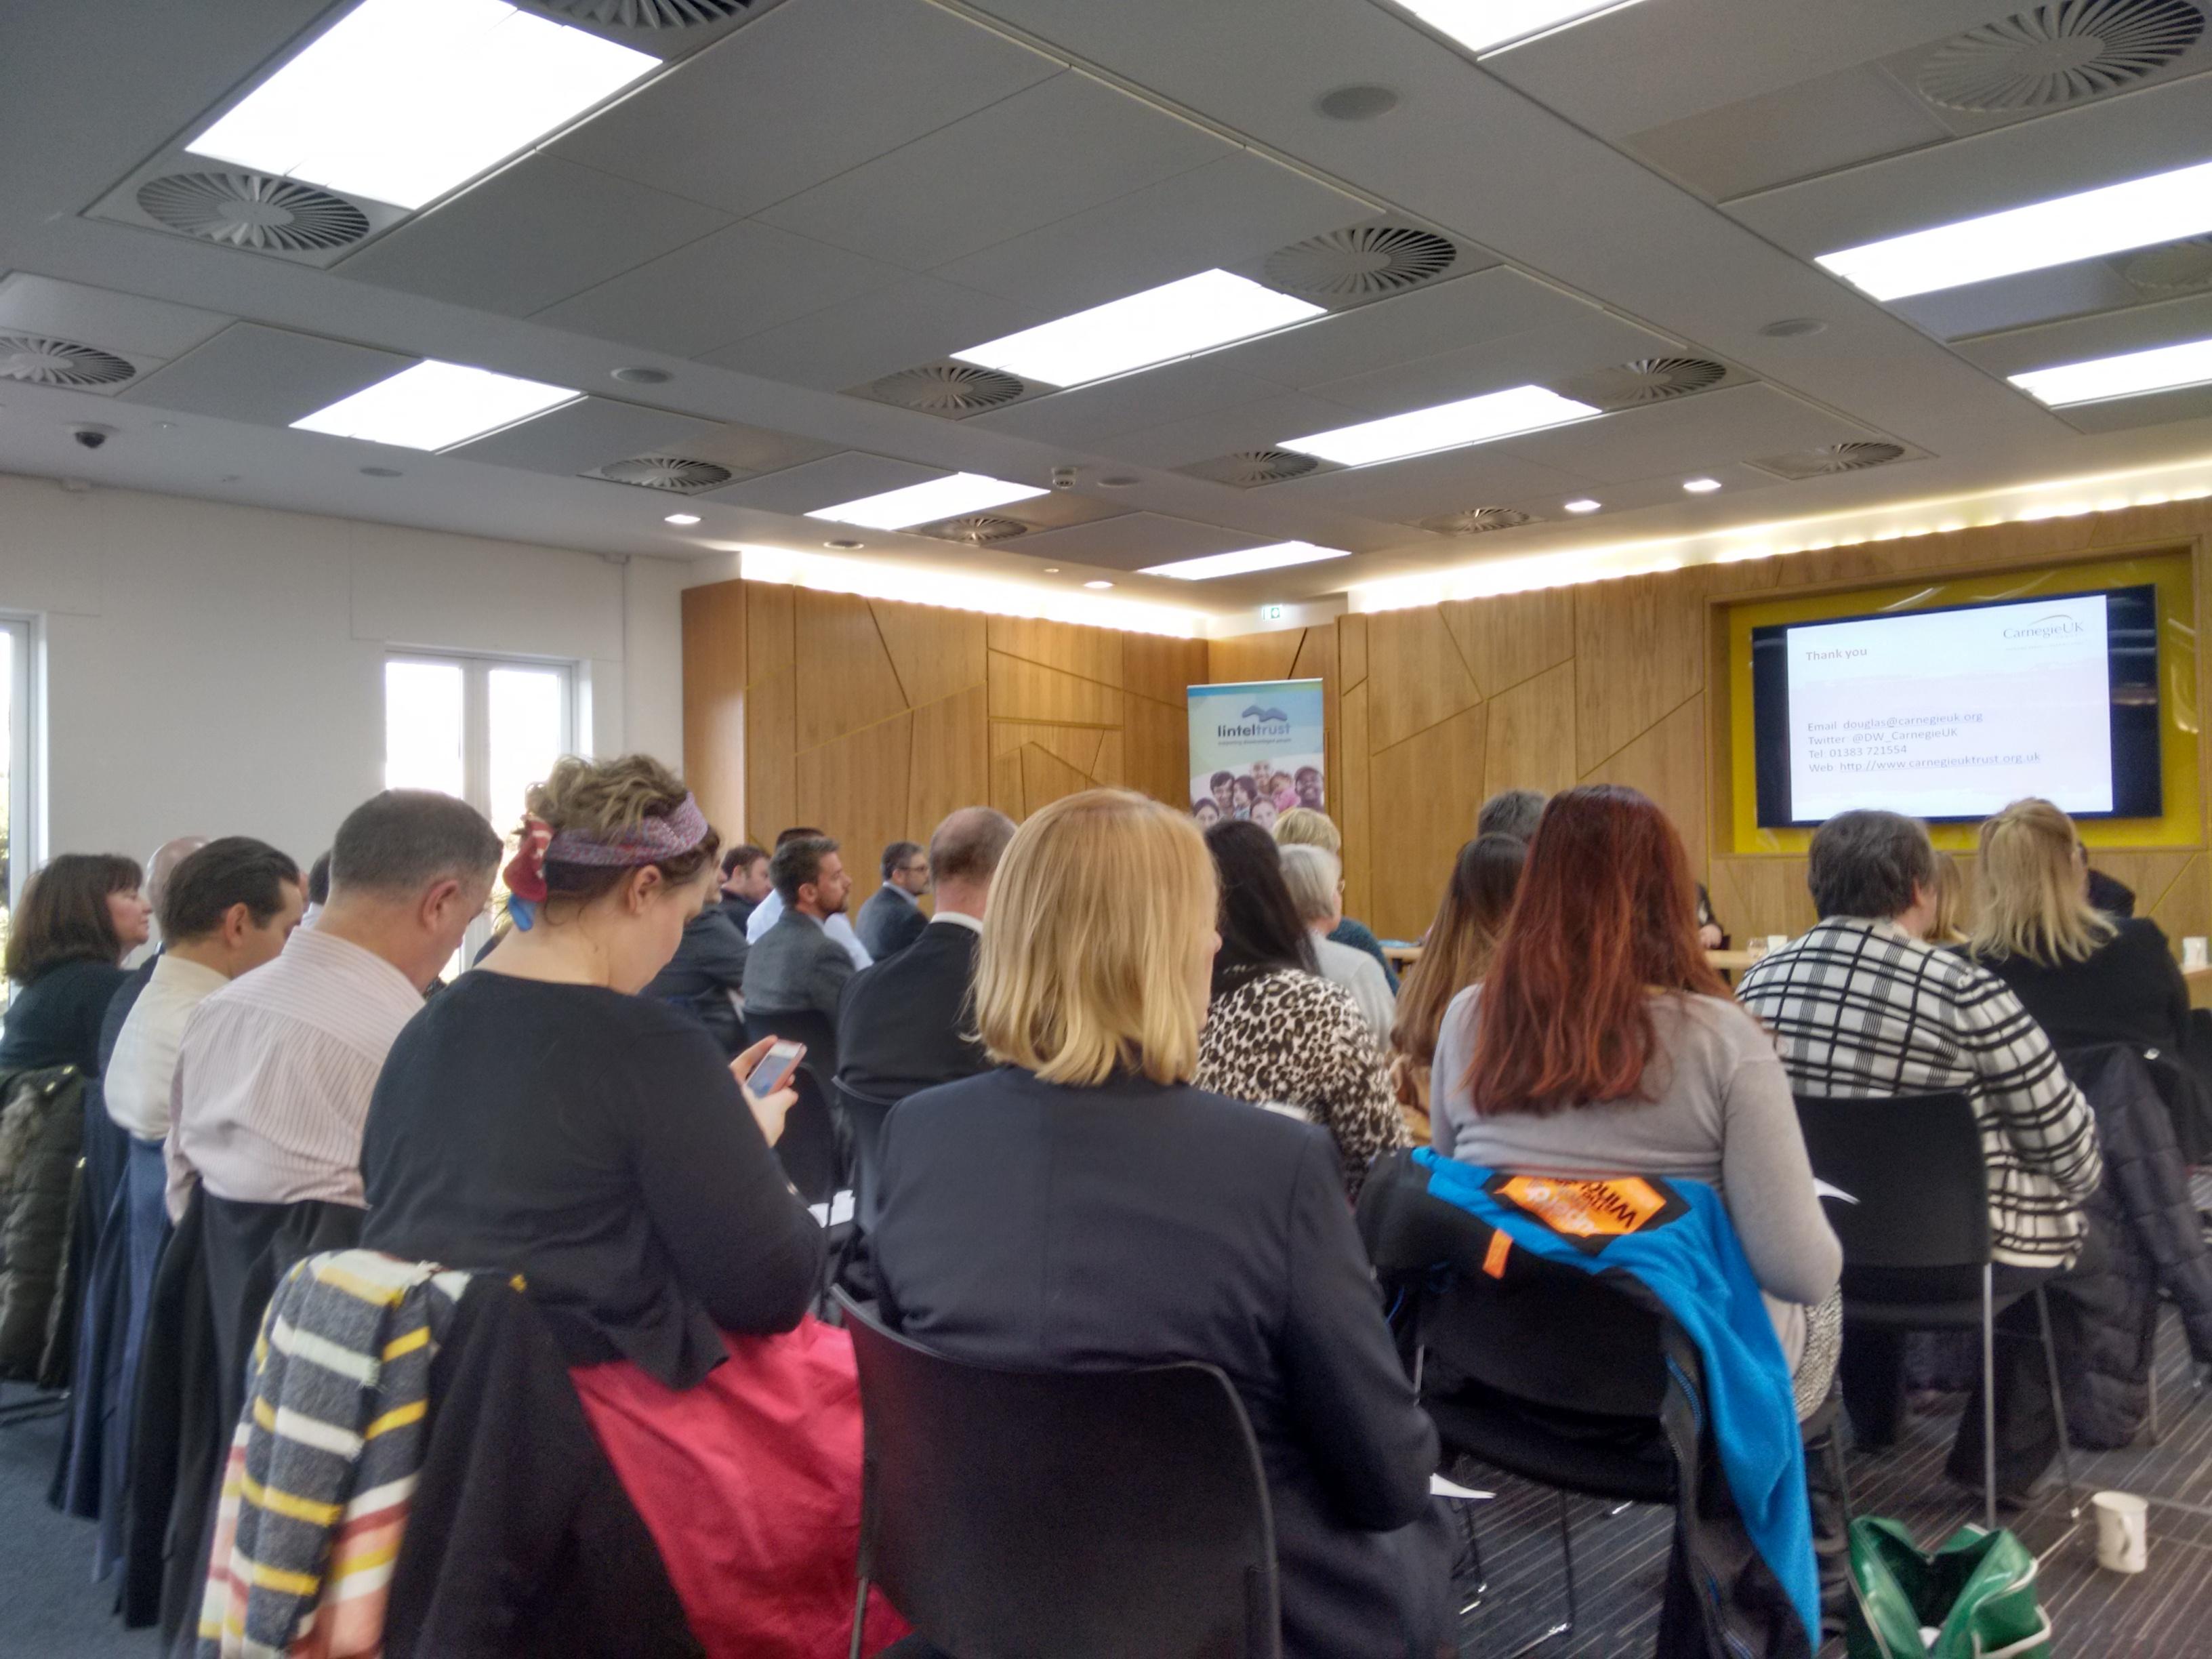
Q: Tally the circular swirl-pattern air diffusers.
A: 13